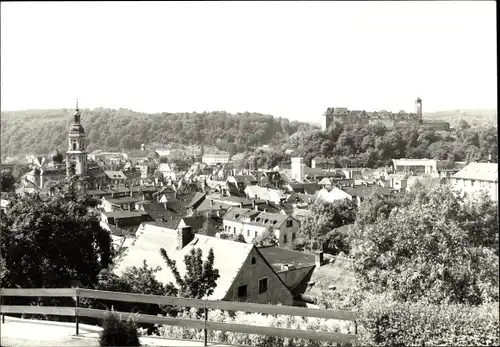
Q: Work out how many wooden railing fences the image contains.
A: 1